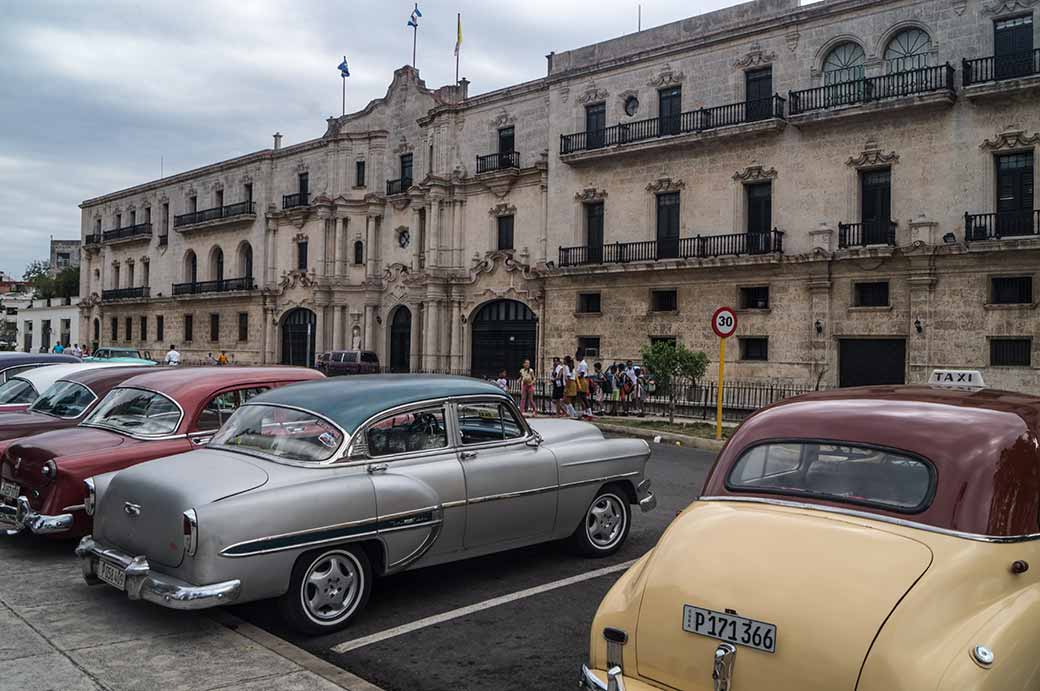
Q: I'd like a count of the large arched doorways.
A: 3